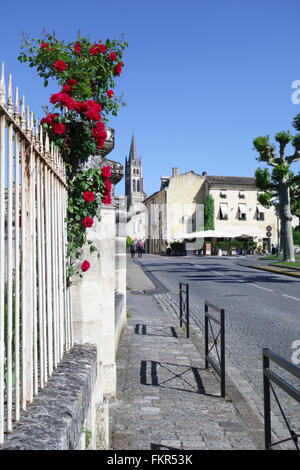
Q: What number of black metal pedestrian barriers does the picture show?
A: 3